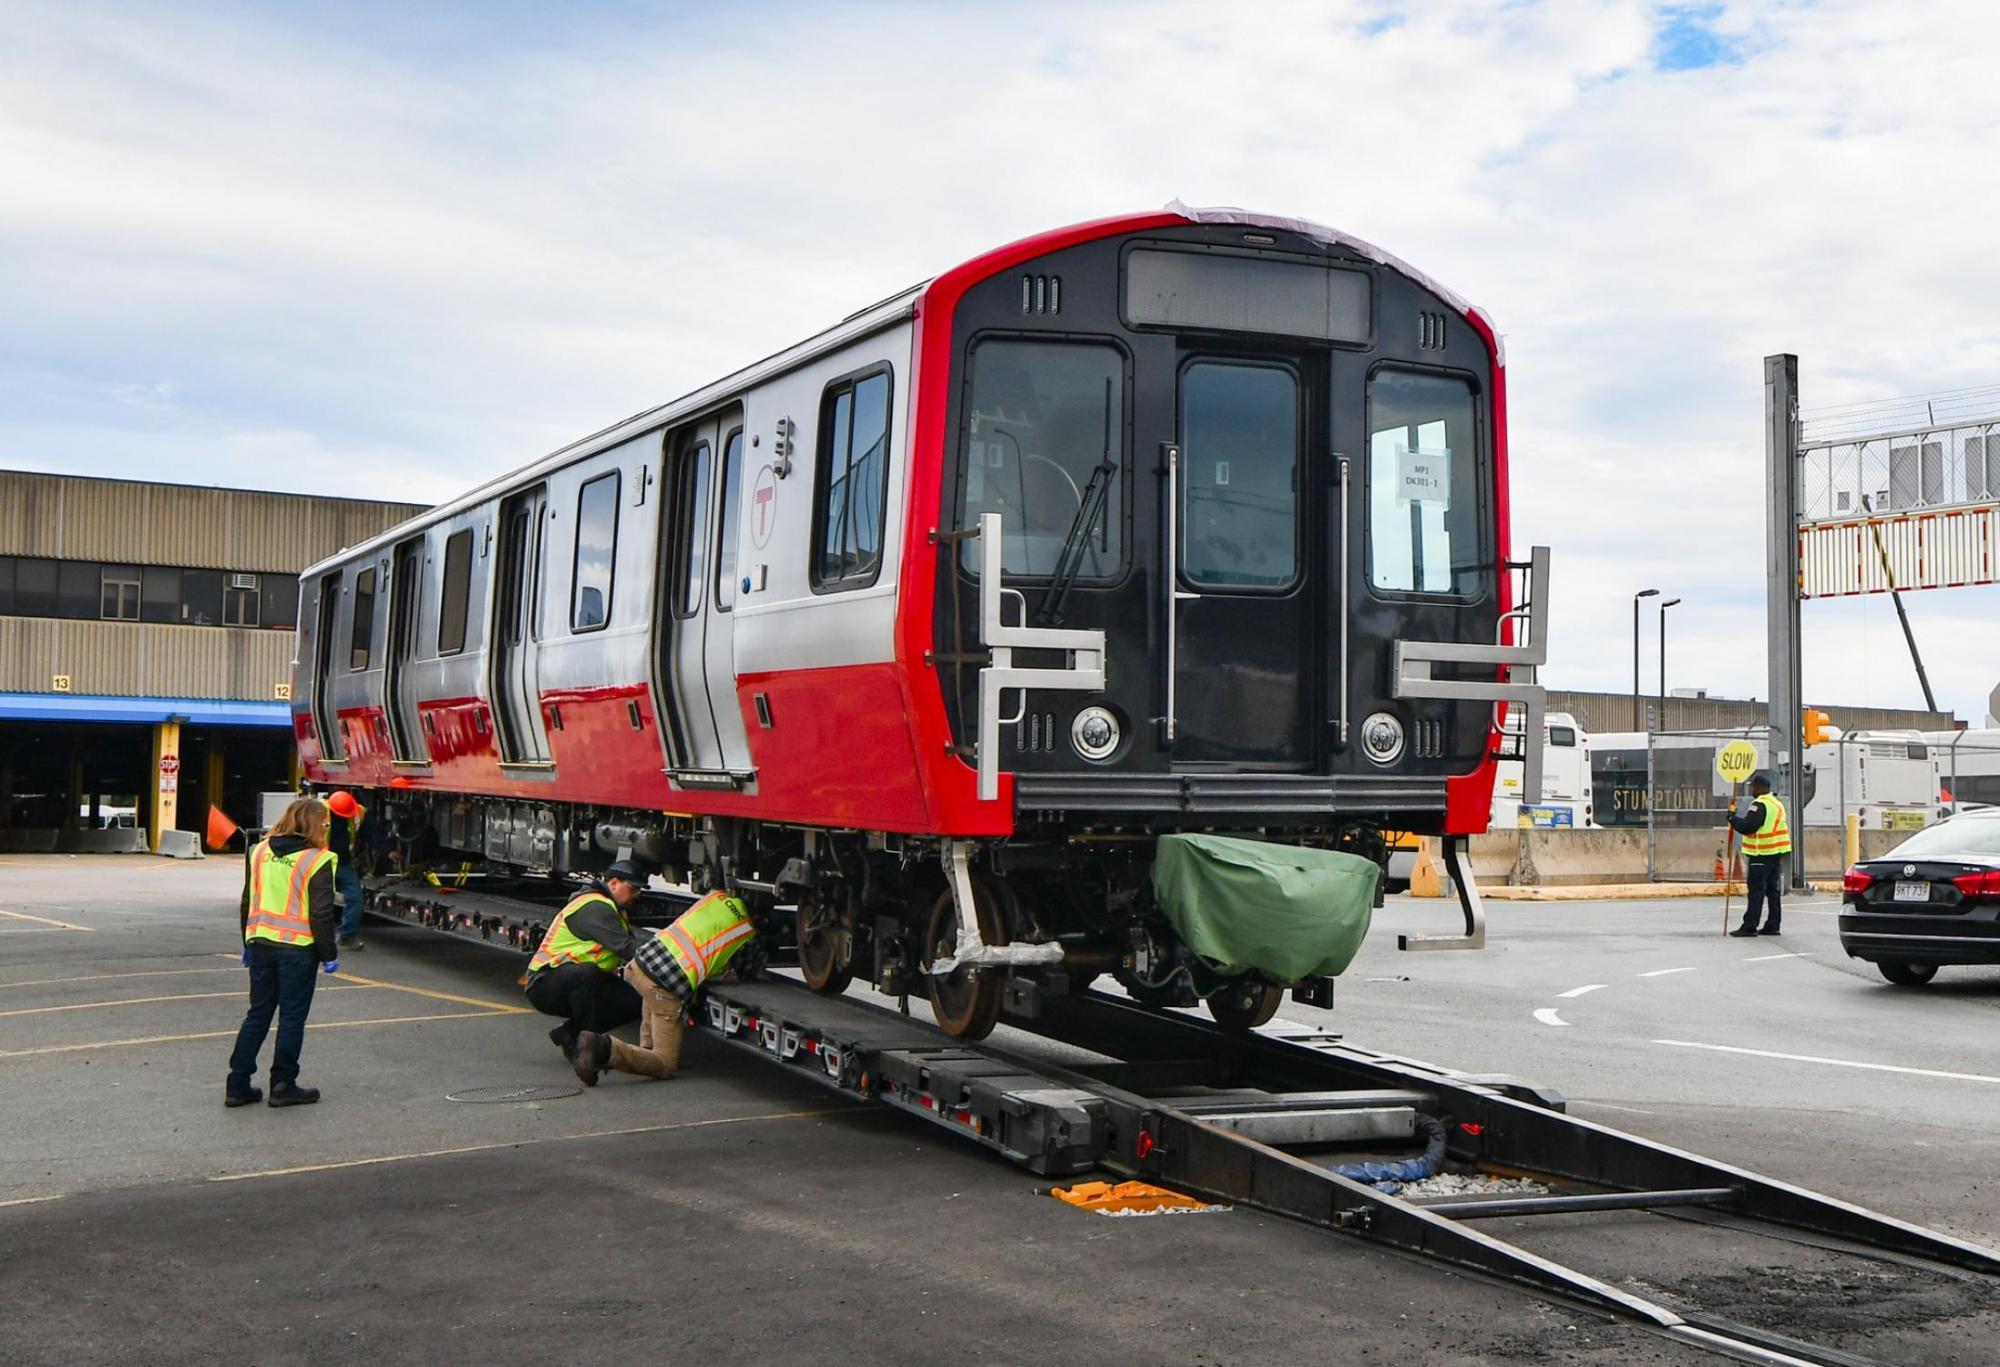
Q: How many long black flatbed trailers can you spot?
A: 1